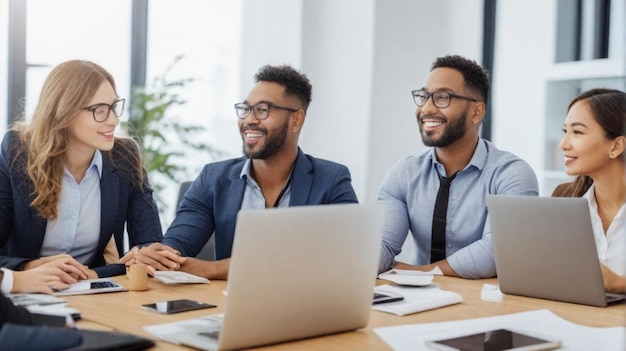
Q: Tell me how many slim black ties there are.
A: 1